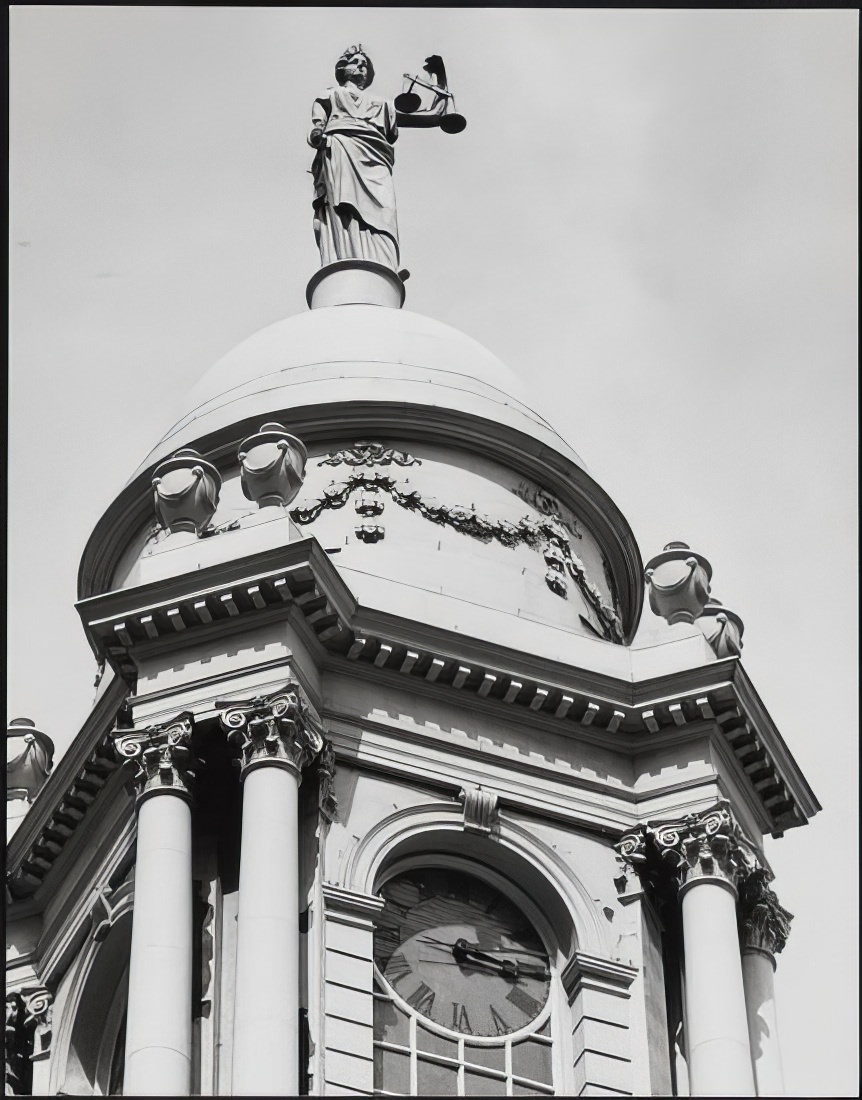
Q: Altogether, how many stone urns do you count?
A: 5